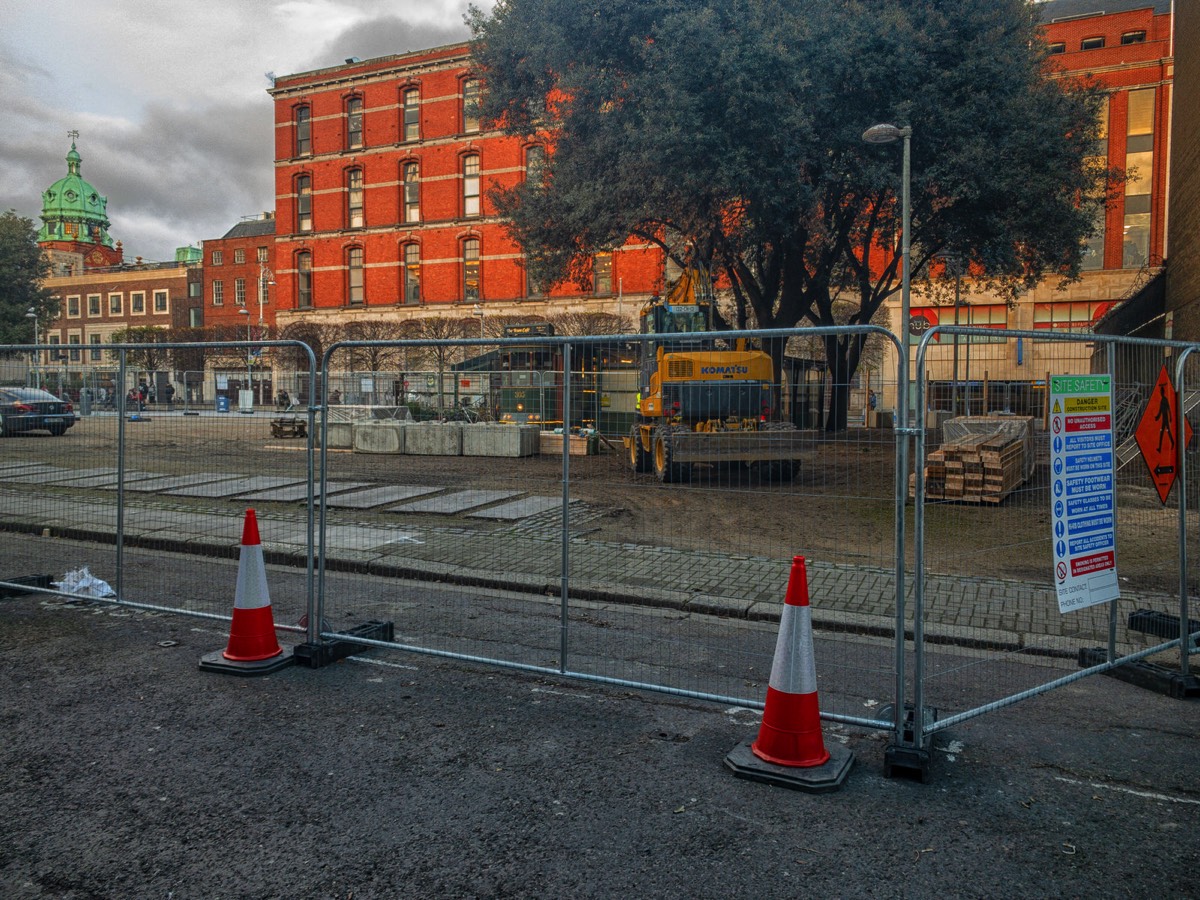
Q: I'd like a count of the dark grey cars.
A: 1